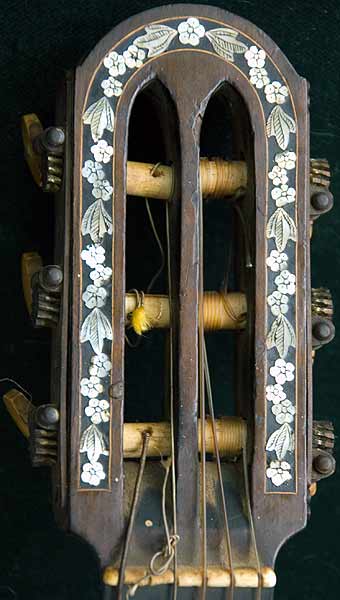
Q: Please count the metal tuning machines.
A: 6